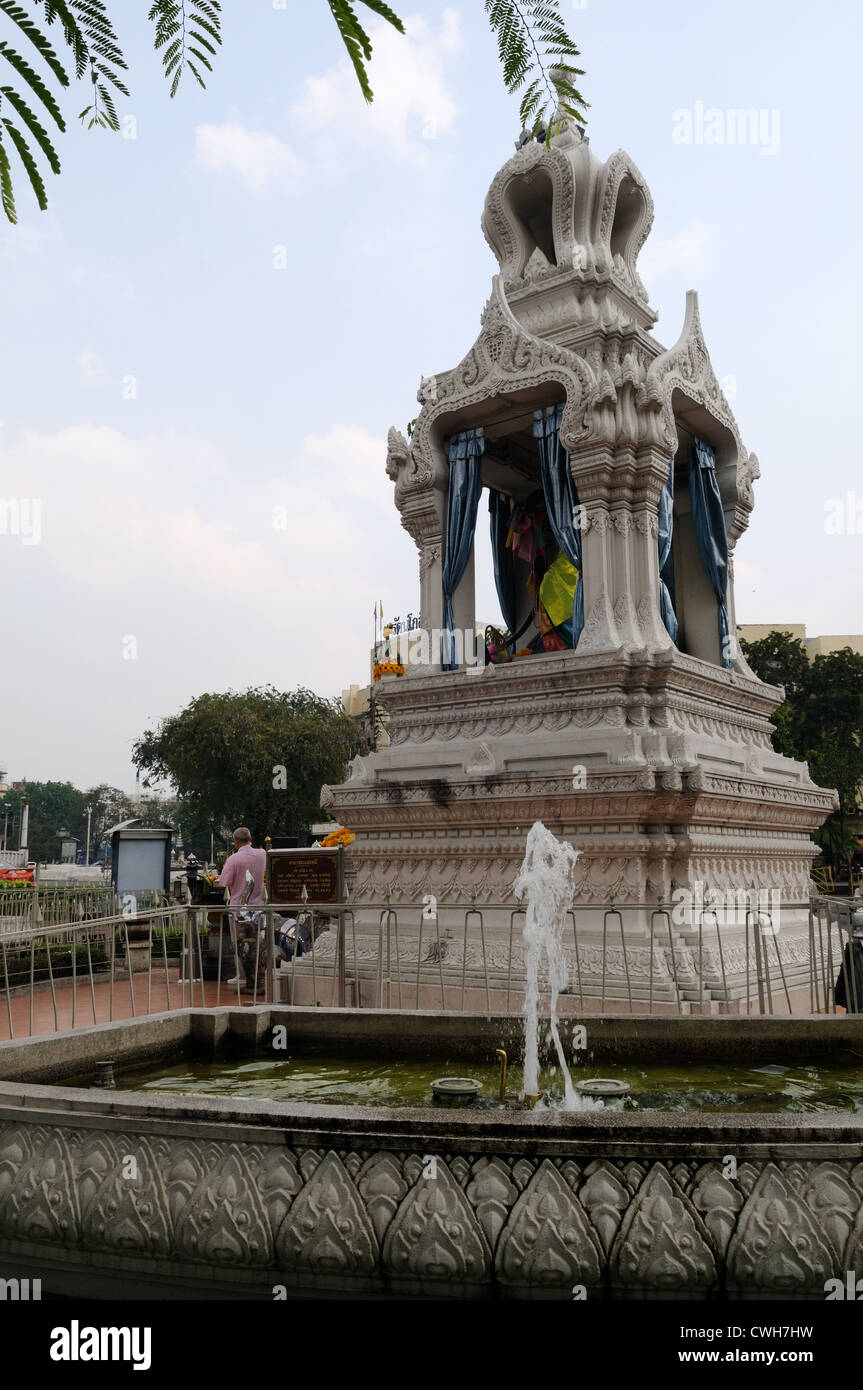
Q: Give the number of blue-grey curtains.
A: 5